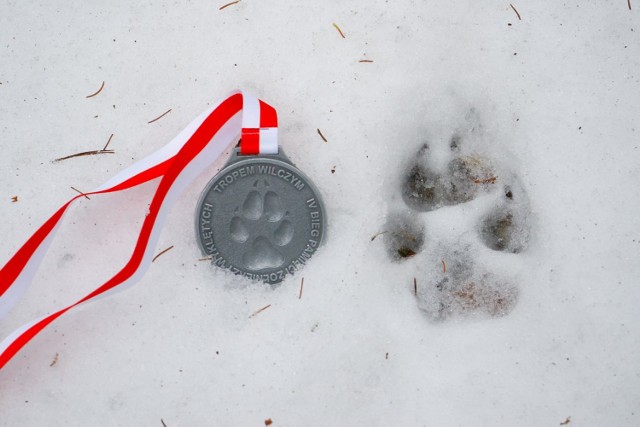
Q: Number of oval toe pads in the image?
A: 8